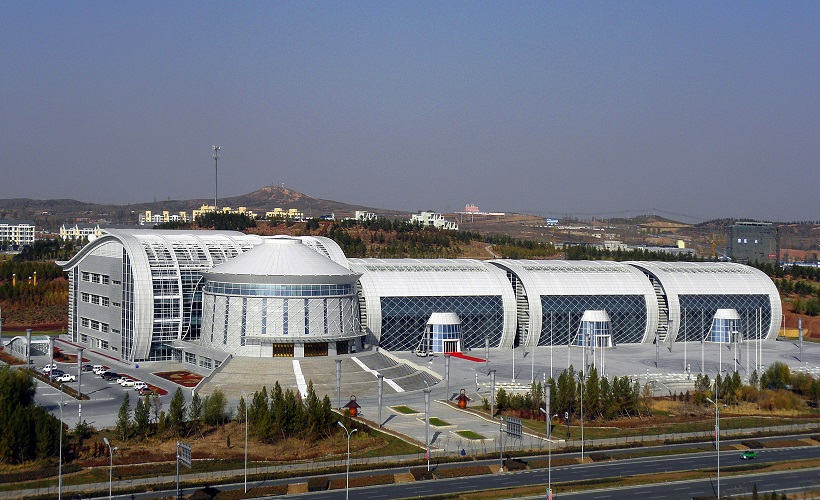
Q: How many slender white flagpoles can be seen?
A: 15